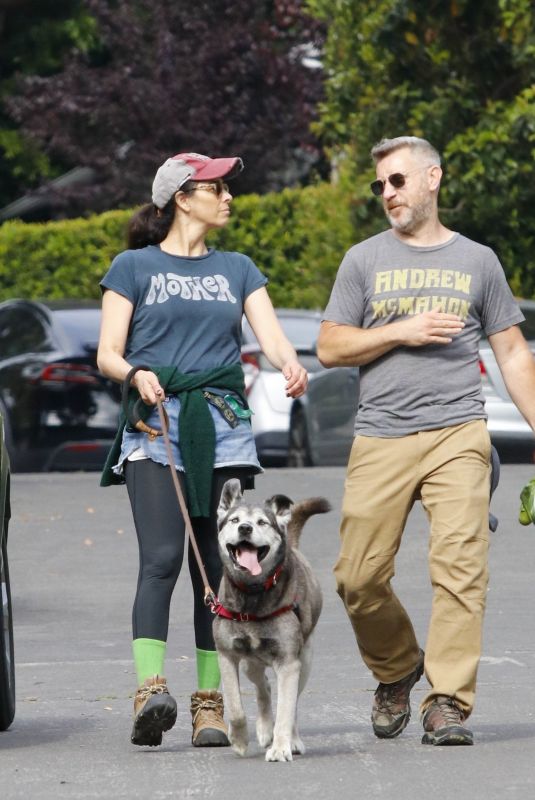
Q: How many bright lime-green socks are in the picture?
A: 2